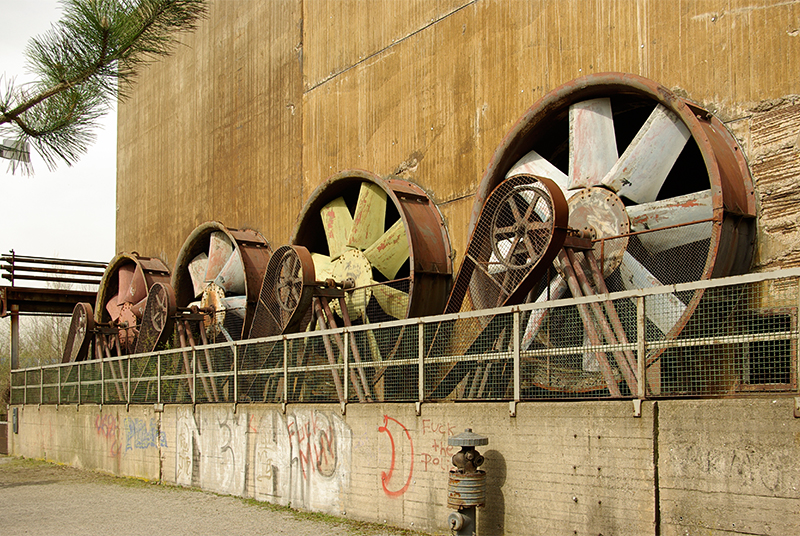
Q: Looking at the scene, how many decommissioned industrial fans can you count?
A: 4